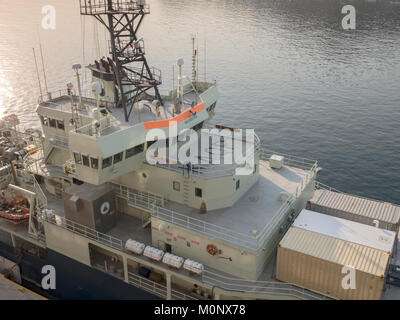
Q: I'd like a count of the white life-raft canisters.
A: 4